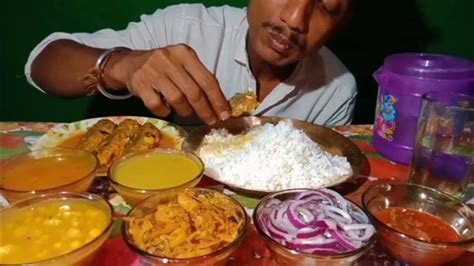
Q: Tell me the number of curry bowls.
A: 5